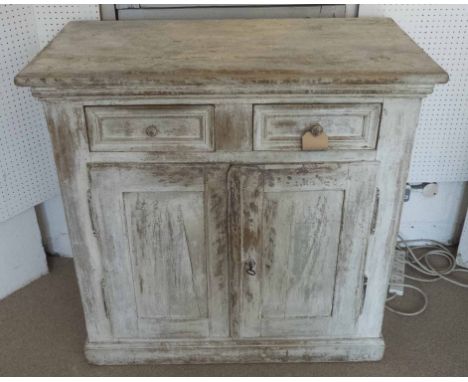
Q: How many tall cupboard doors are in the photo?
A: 2